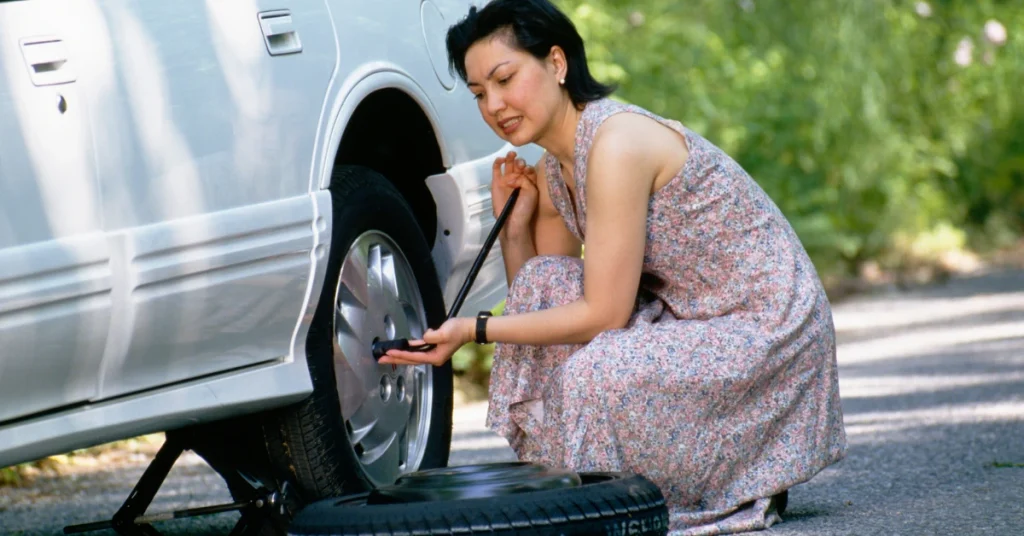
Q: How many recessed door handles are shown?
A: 2